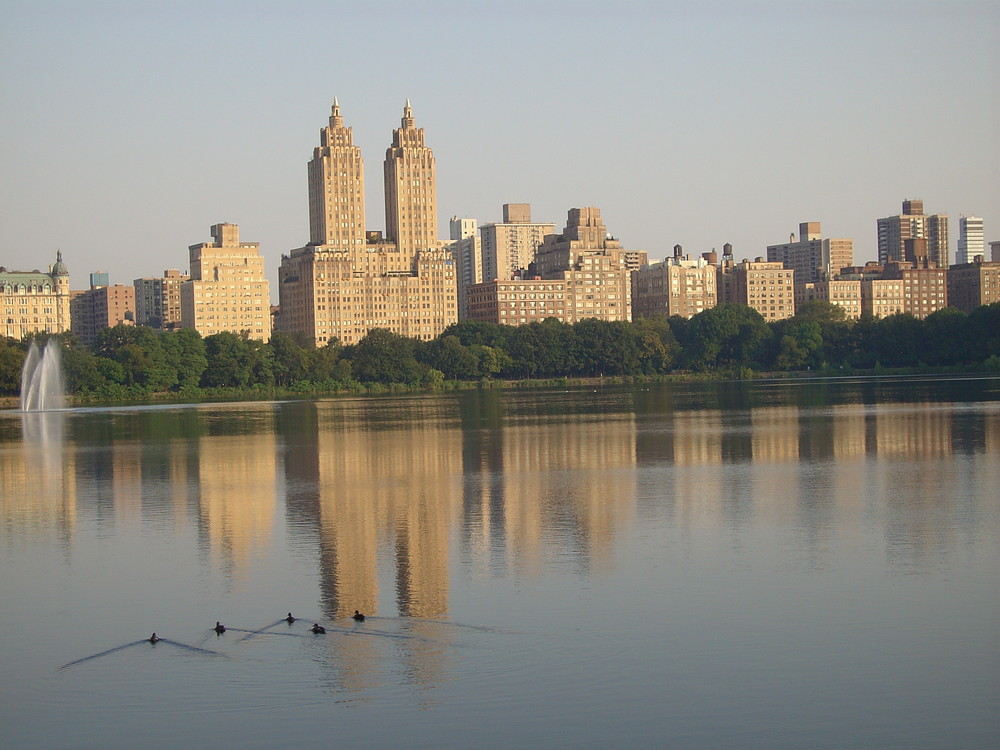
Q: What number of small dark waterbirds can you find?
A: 5